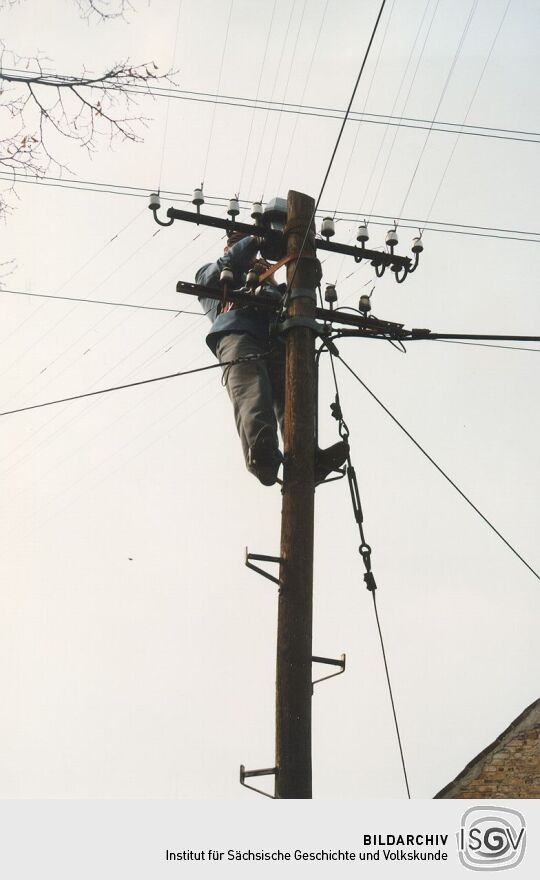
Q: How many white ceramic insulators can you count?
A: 12